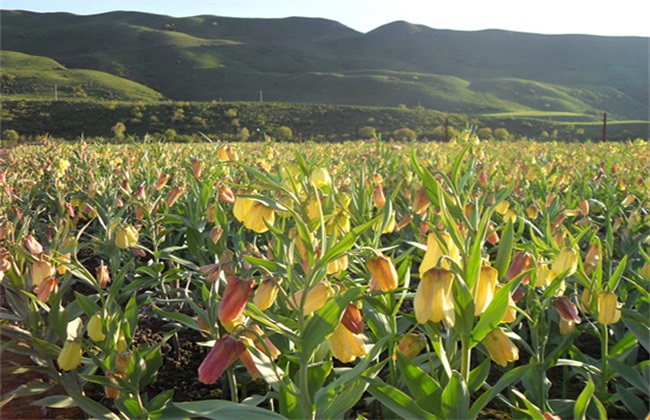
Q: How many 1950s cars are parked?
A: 0